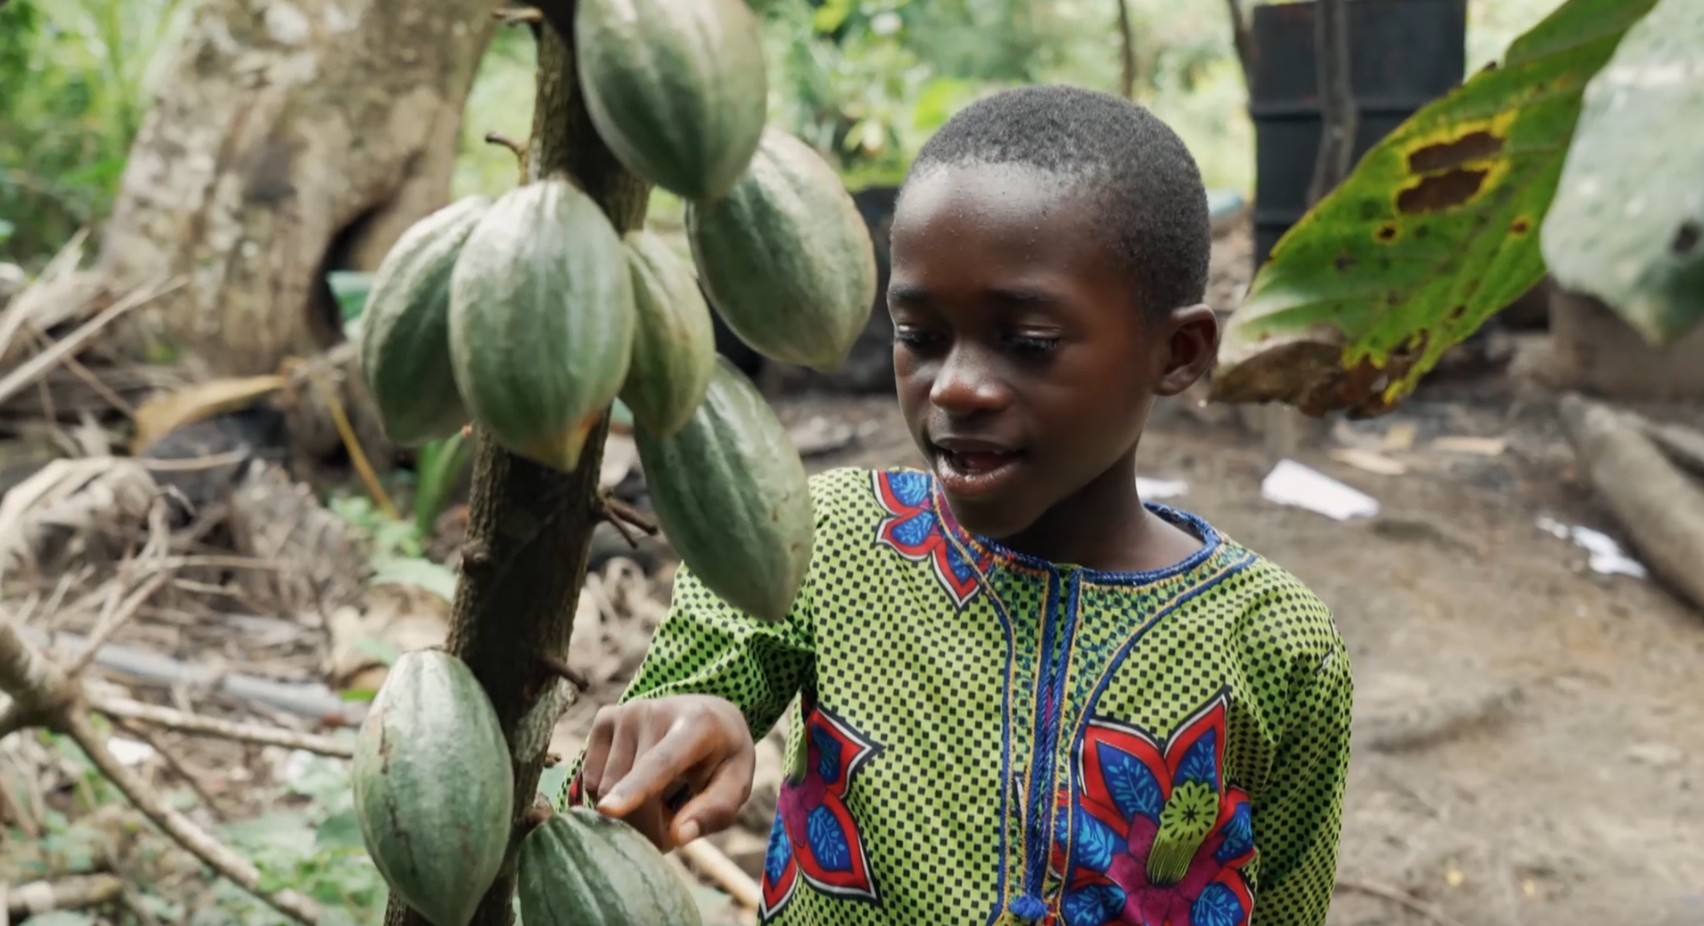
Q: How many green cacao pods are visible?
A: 8